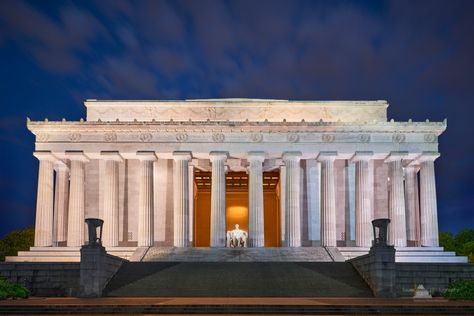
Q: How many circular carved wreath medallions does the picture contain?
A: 12